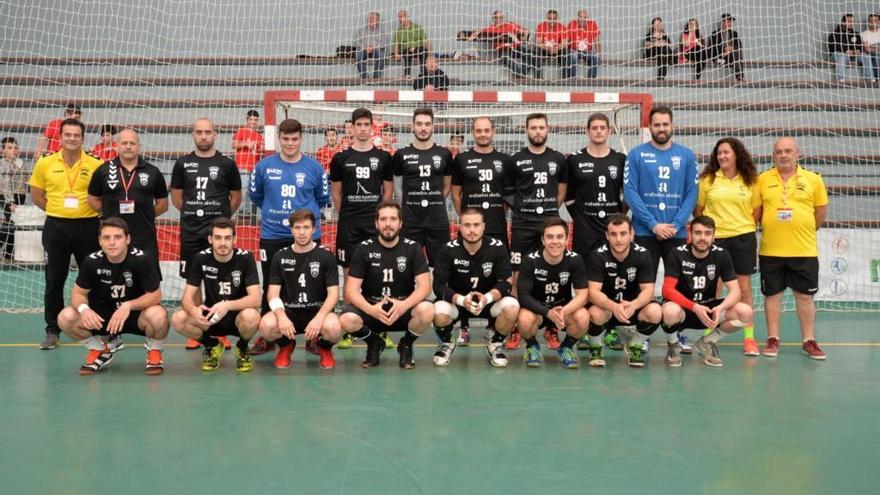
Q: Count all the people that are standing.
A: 12